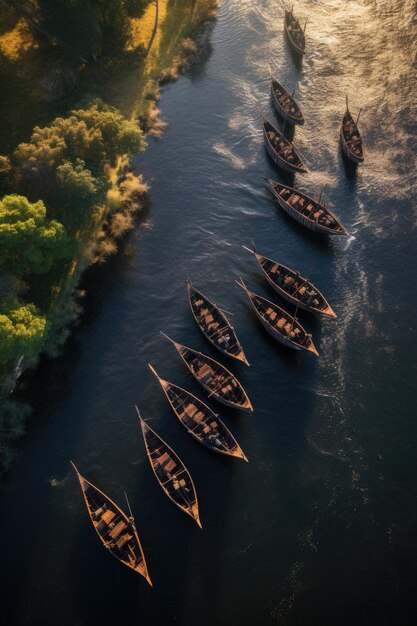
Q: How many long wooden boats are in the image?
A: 12